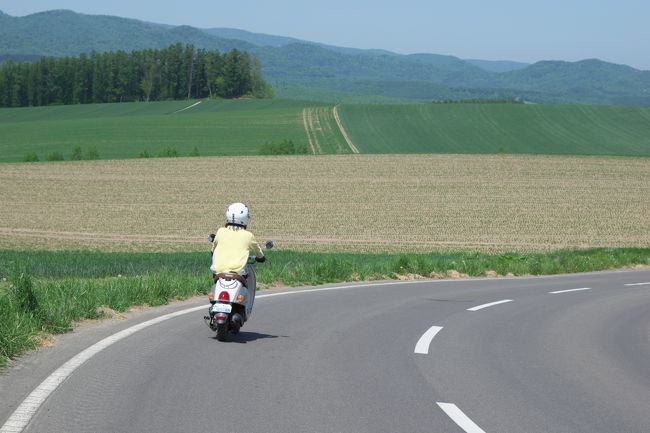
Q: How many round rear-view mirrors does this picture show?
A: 2